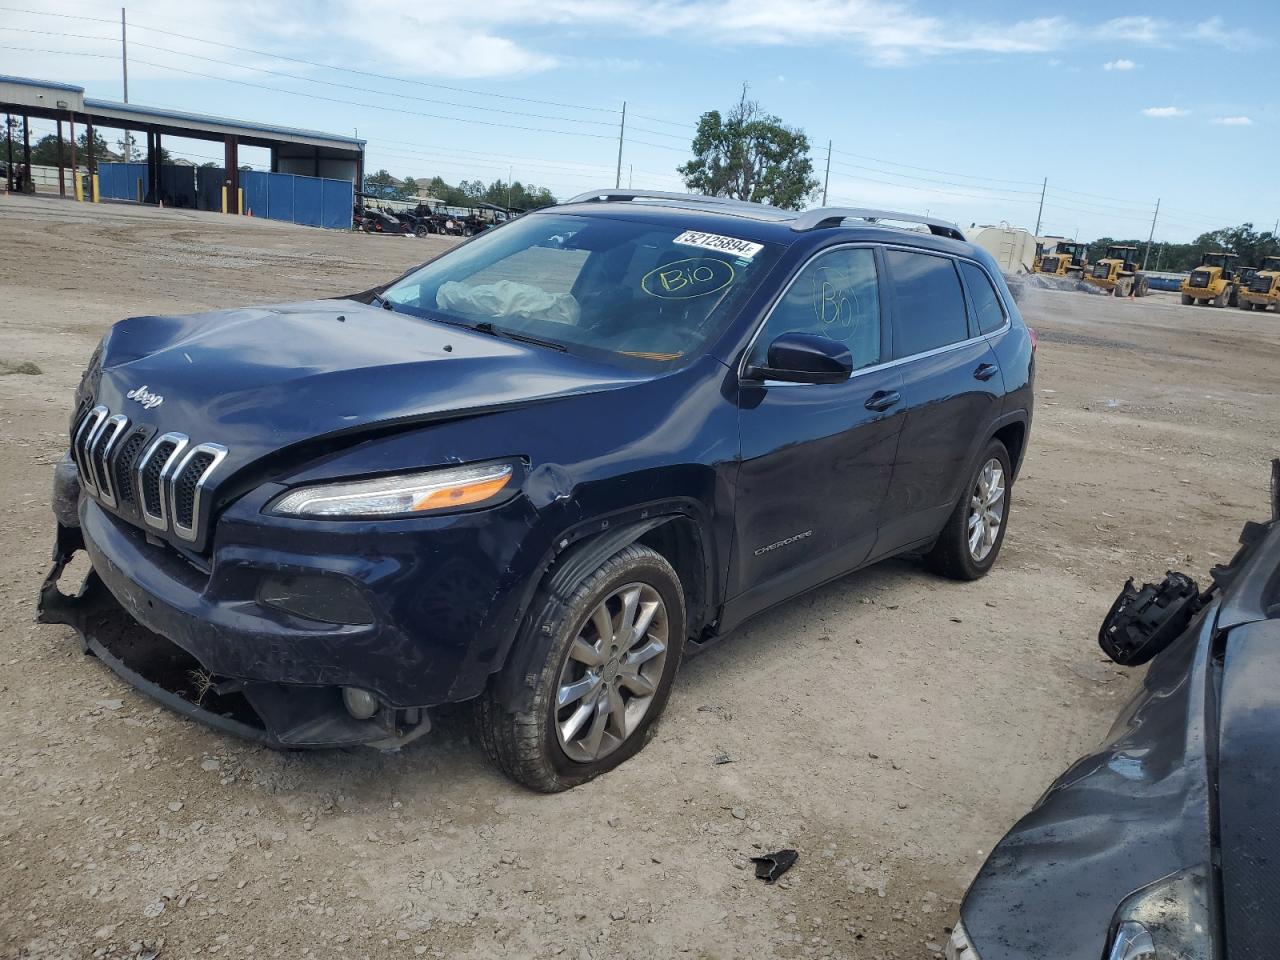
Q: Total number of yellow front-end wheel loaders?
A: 4